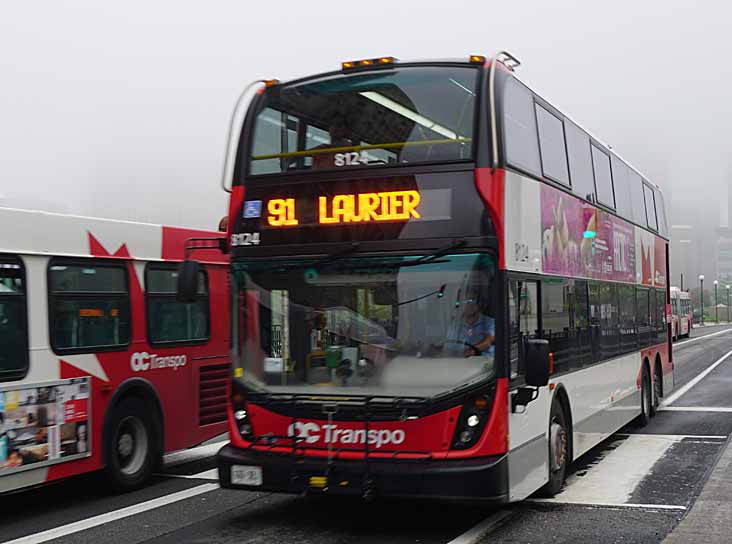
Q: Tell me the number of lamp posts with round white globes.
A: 3